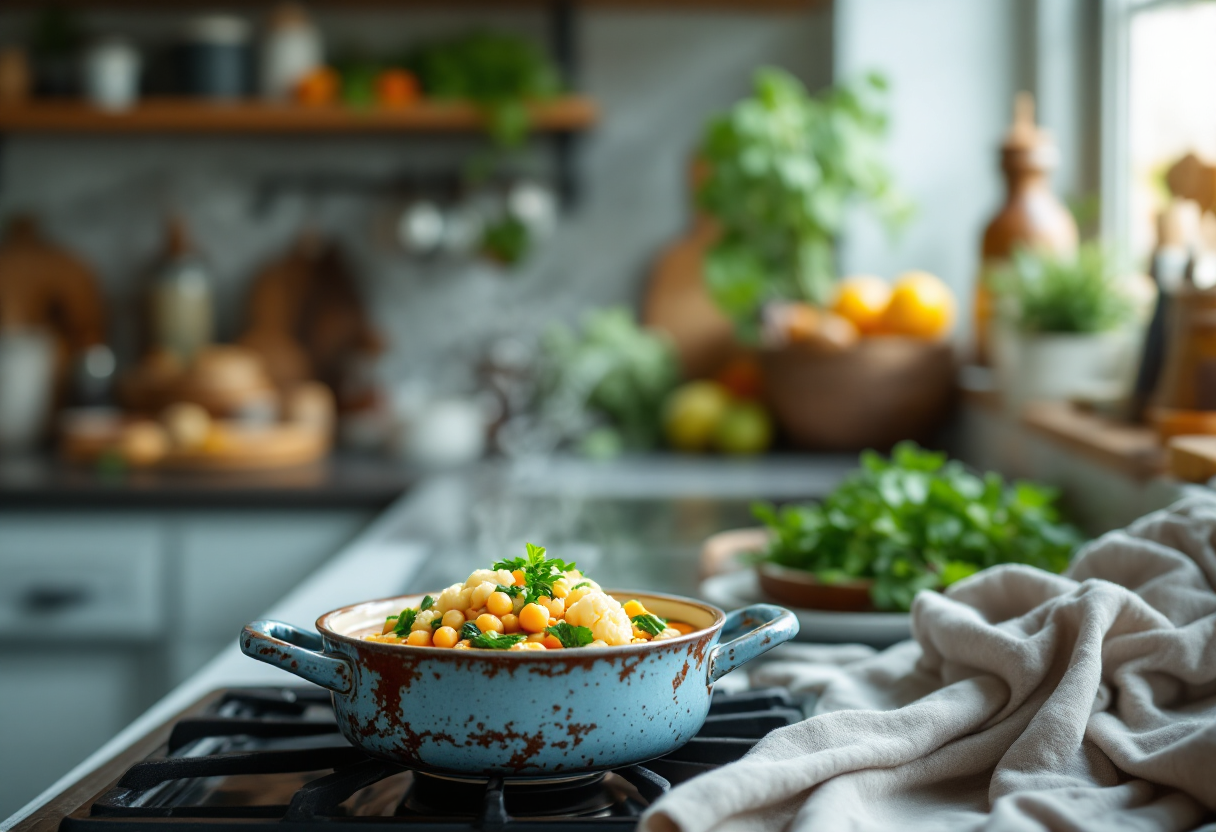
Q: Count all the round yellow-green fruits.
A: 2